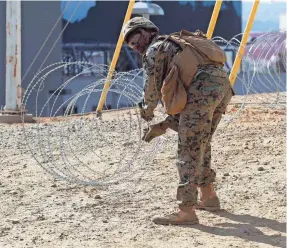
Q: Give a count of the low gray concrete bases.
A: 1